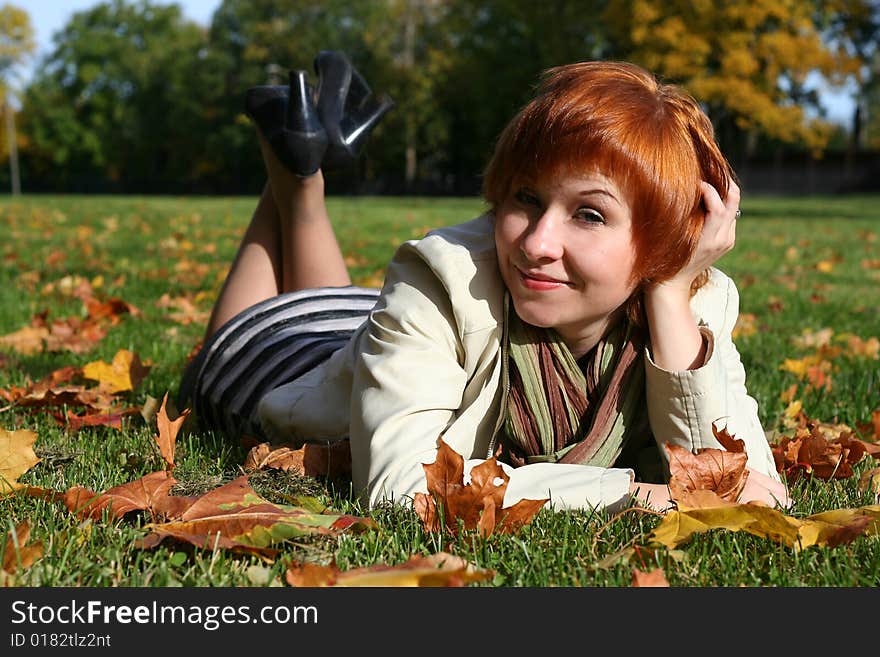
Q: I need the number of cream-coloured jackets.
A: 1